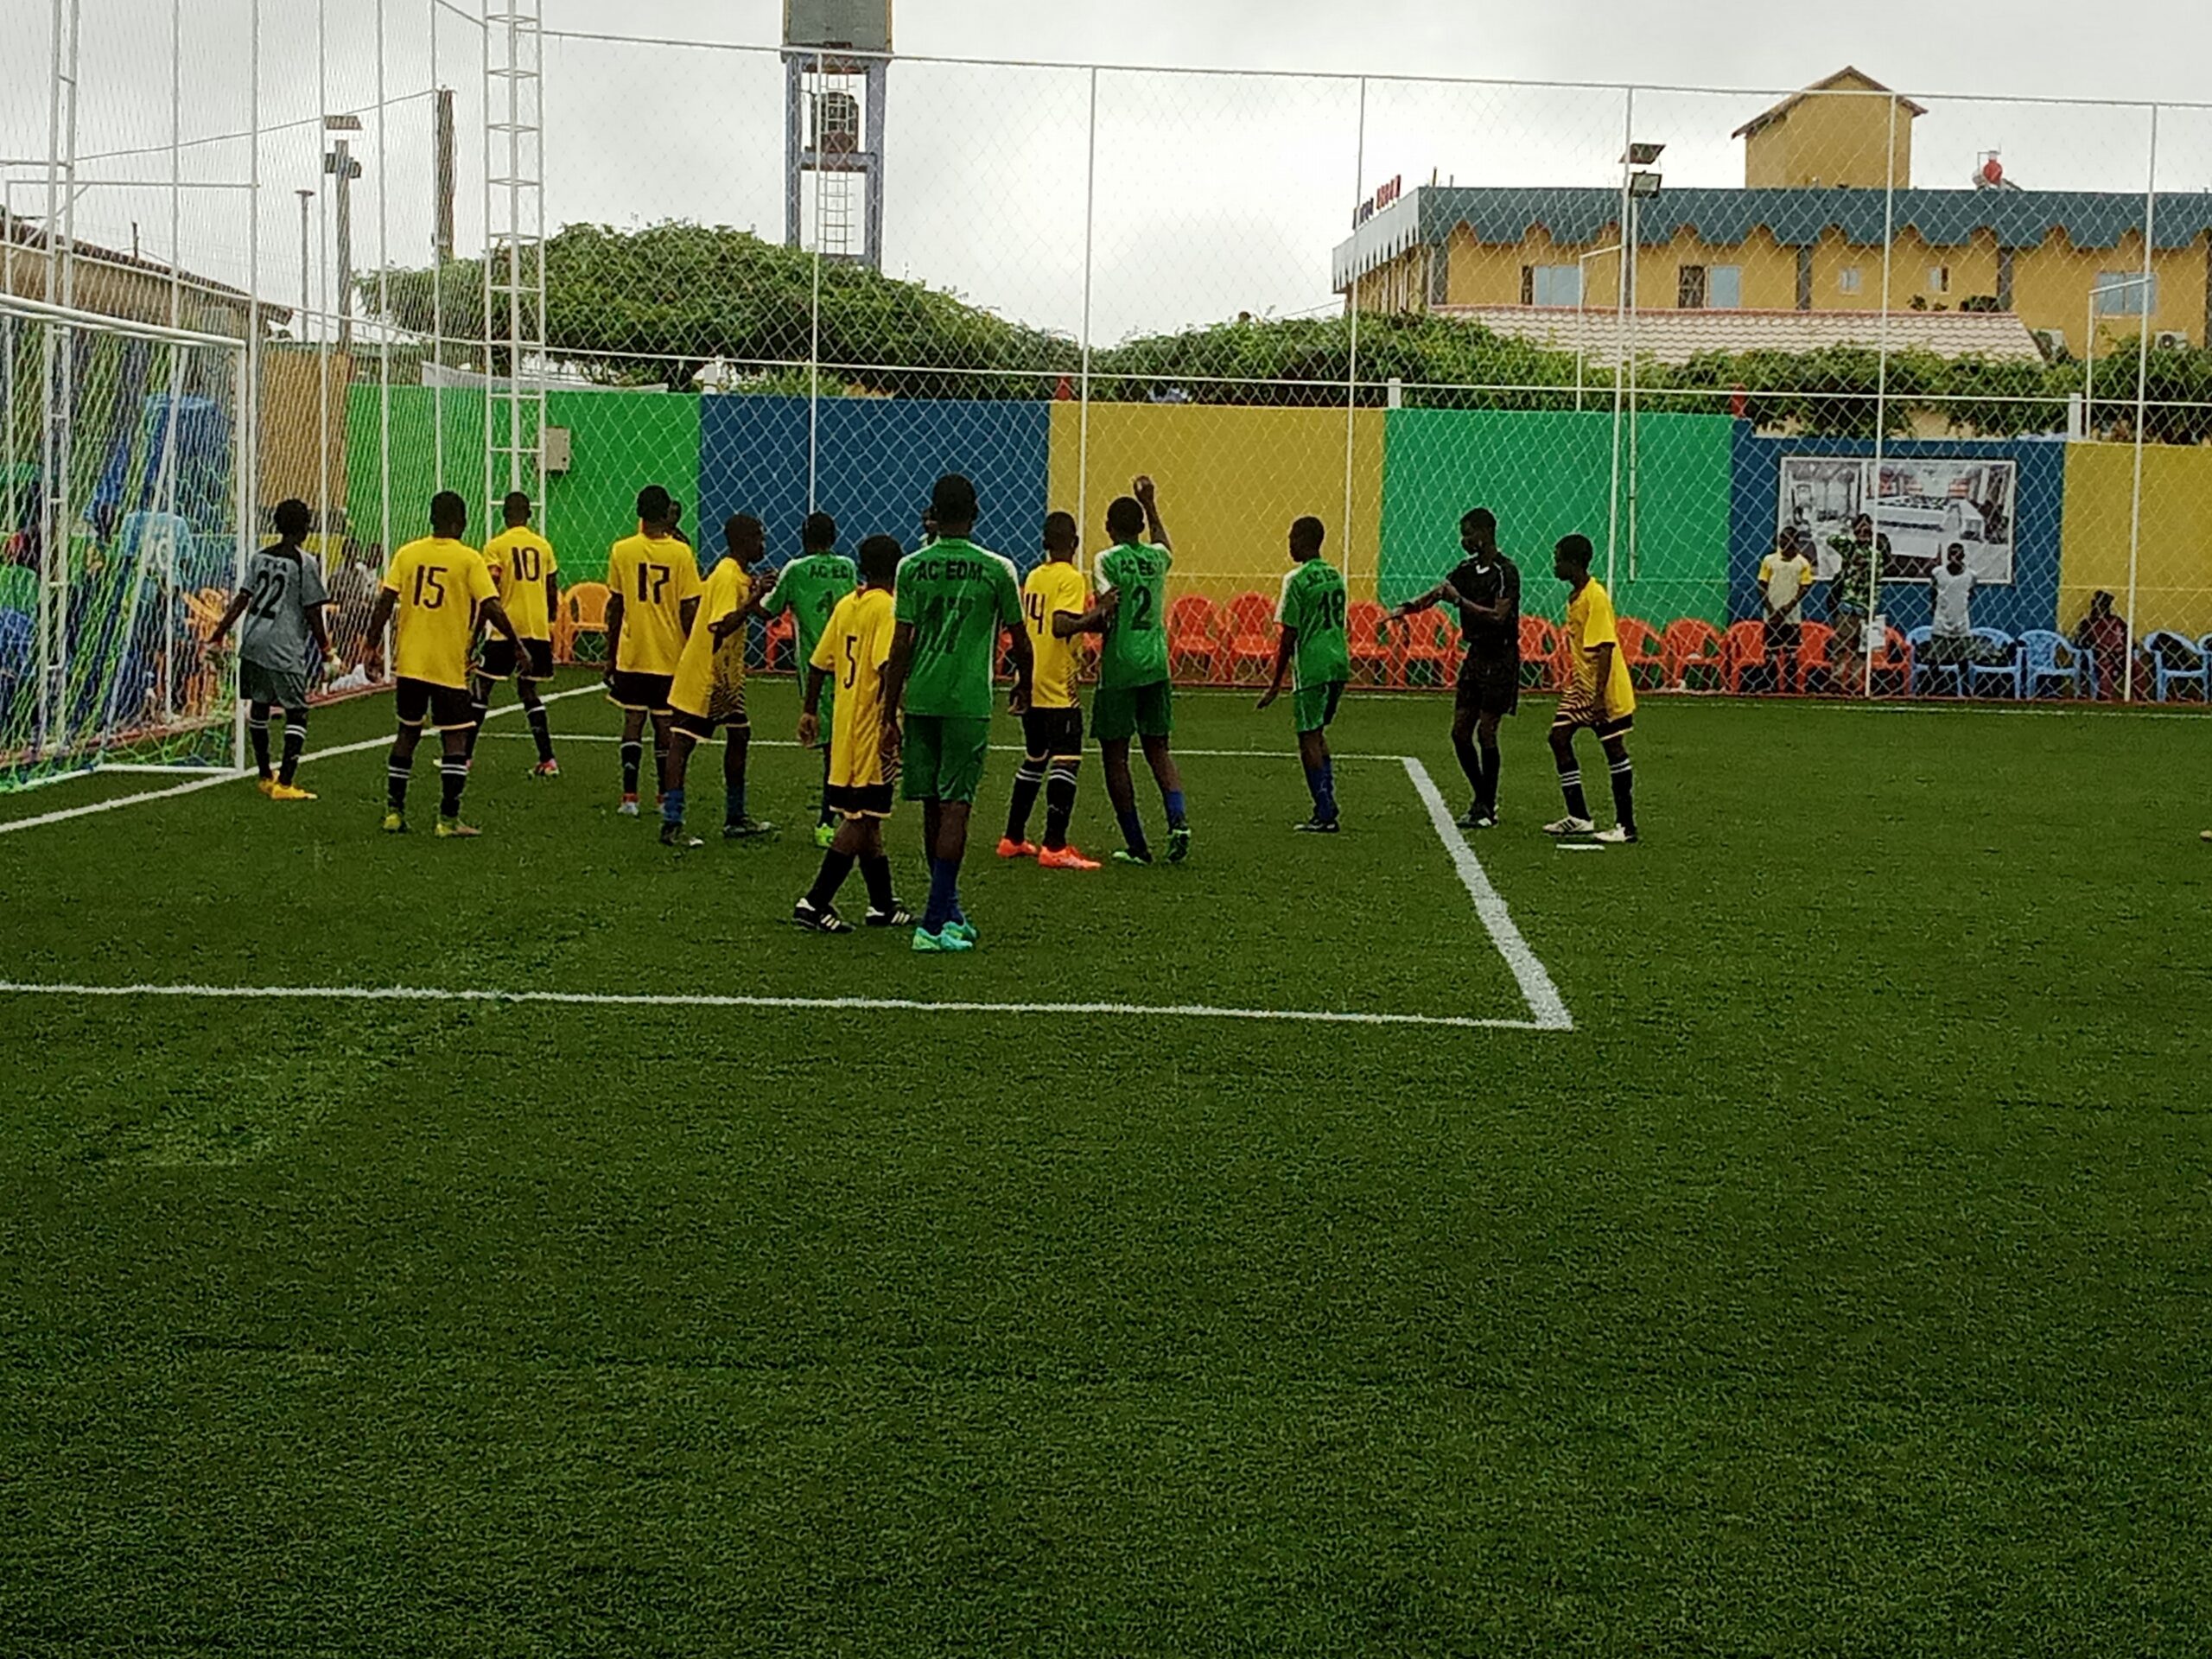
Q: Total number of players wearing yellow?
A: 7